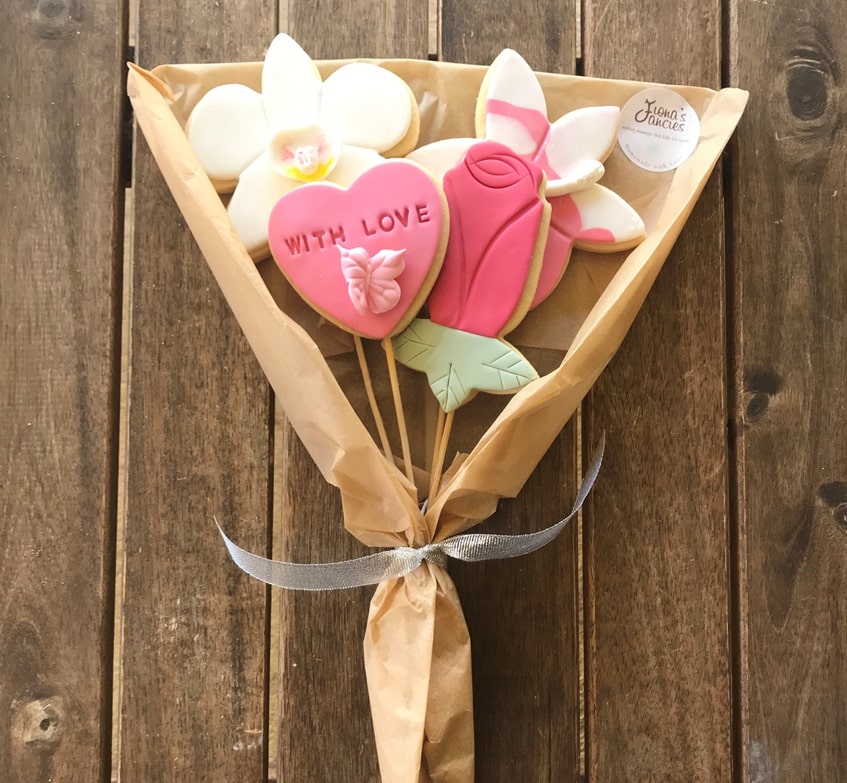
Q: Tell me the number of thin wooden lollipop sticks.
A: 4